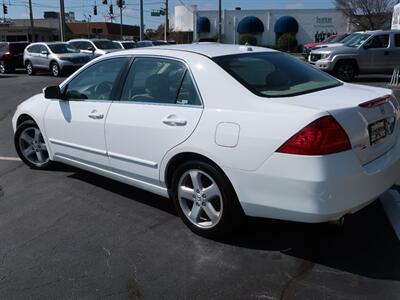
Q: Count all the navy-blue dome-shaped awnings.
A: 3